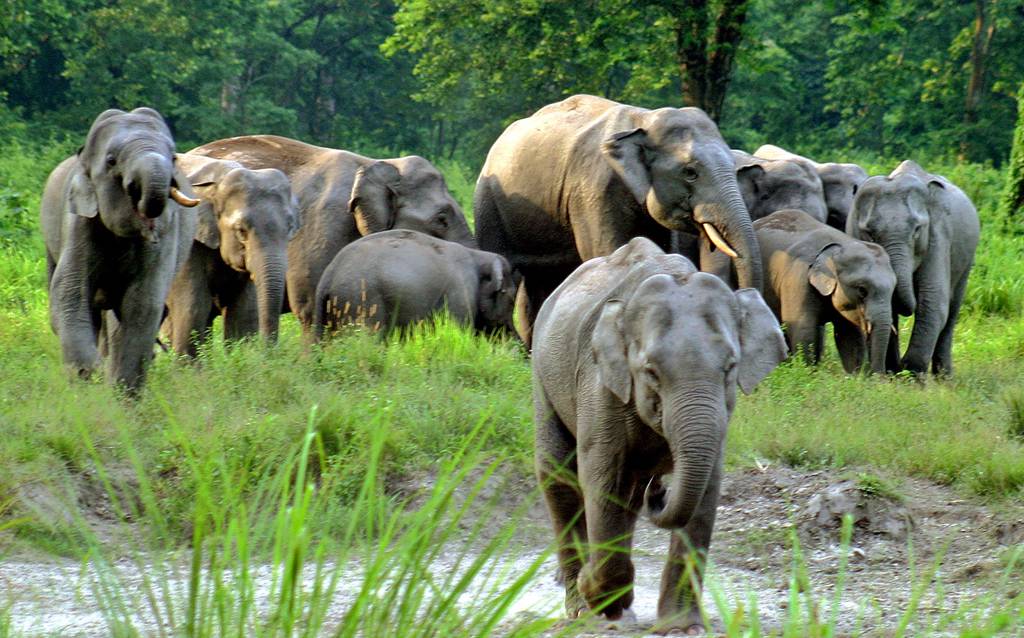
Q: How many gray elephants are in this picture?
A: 10